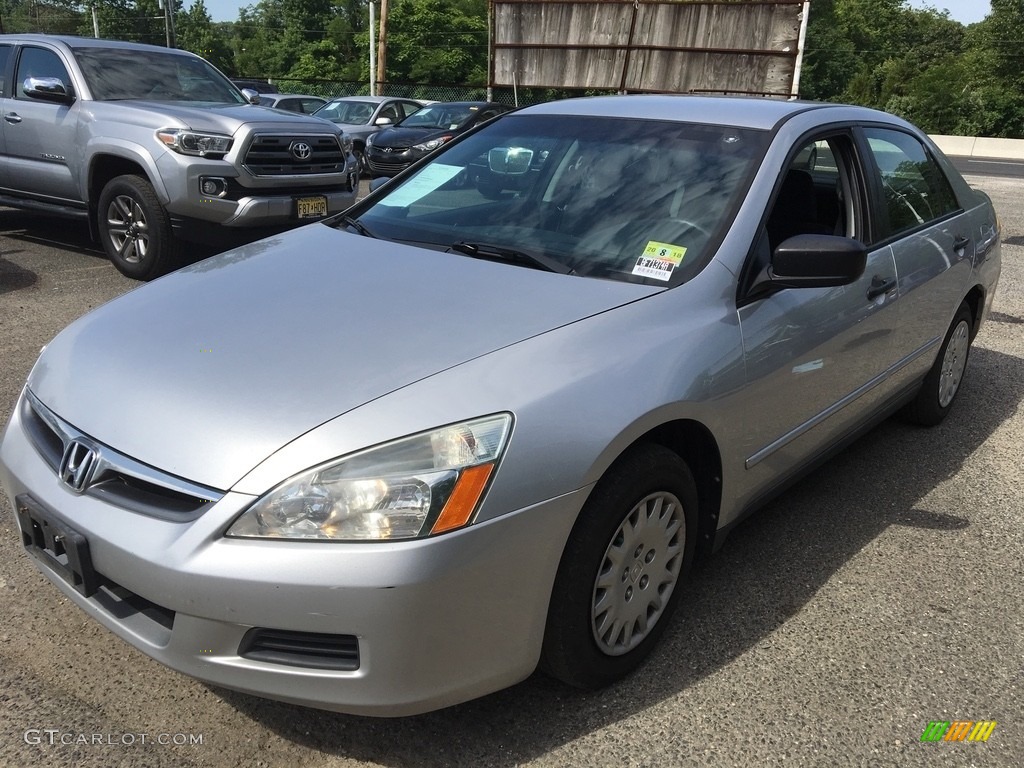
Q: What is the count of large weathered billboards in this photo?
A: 1